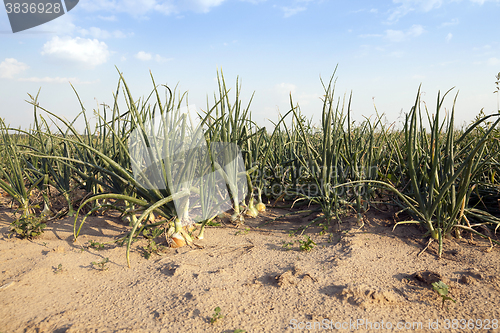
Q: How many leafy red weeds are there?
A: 0